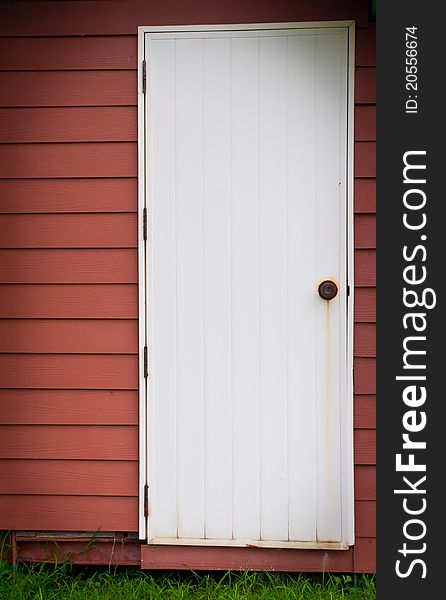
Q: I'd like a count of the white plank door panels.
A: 7